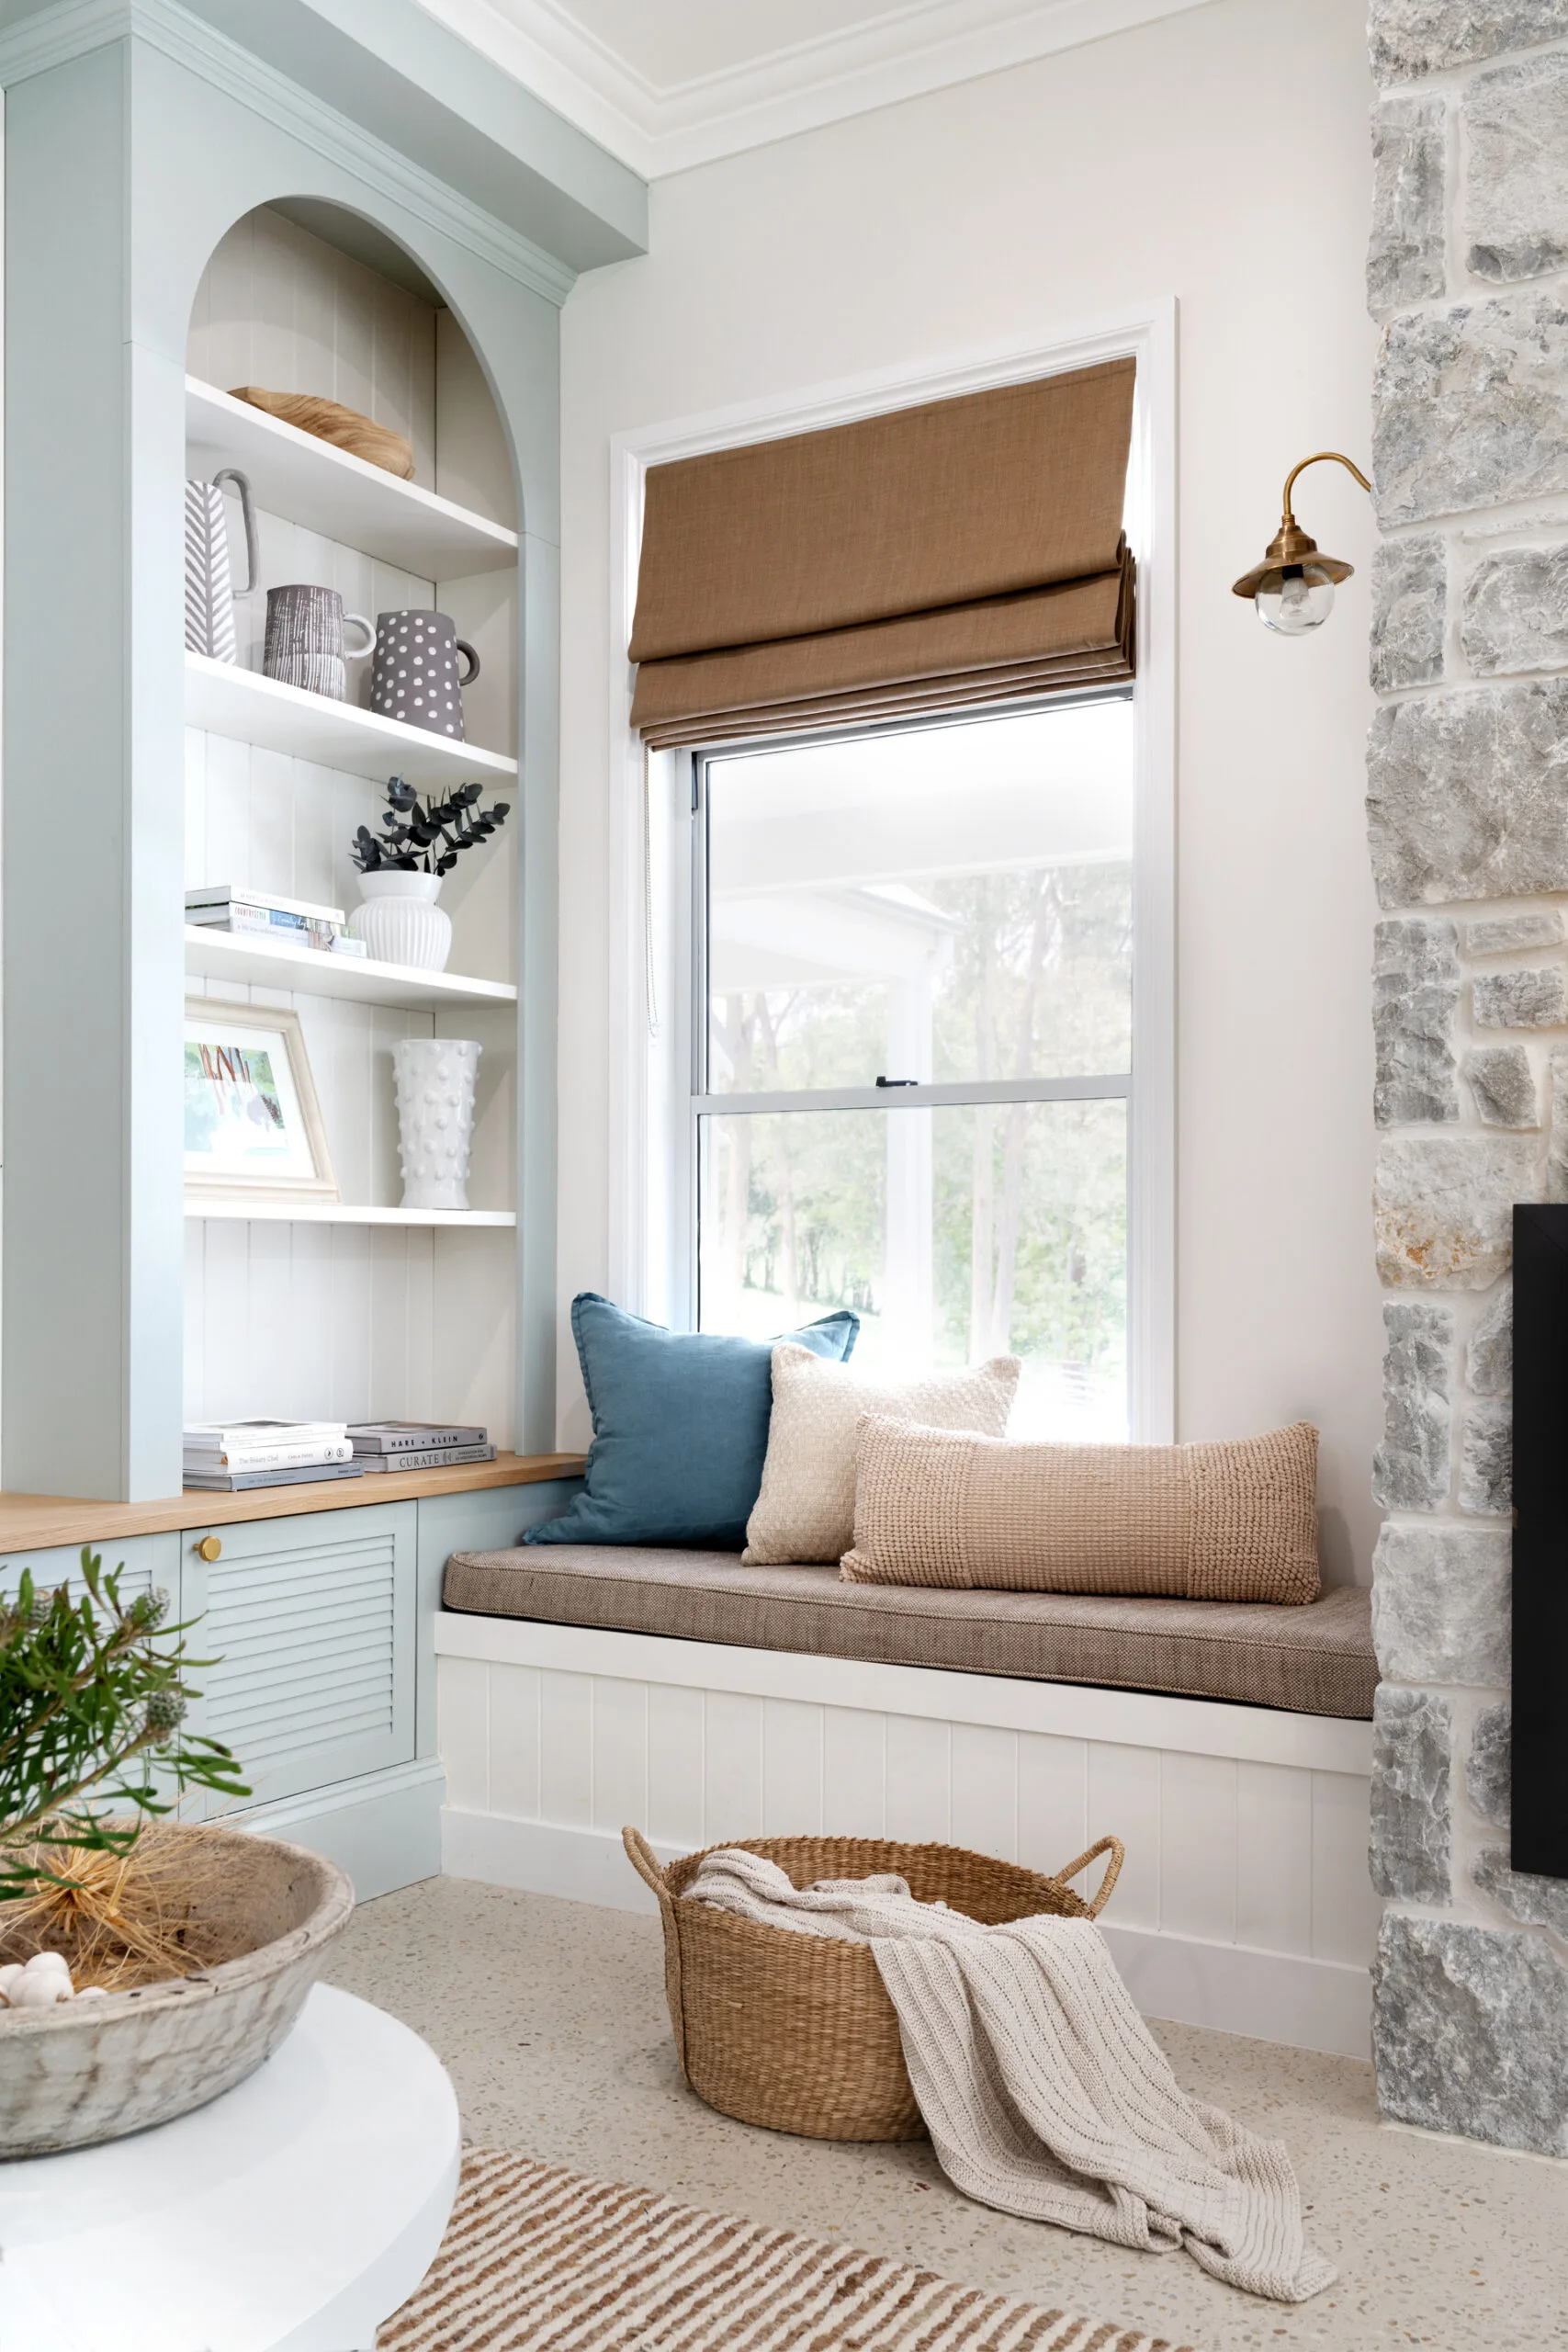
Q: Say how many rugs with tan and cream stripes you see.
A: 1